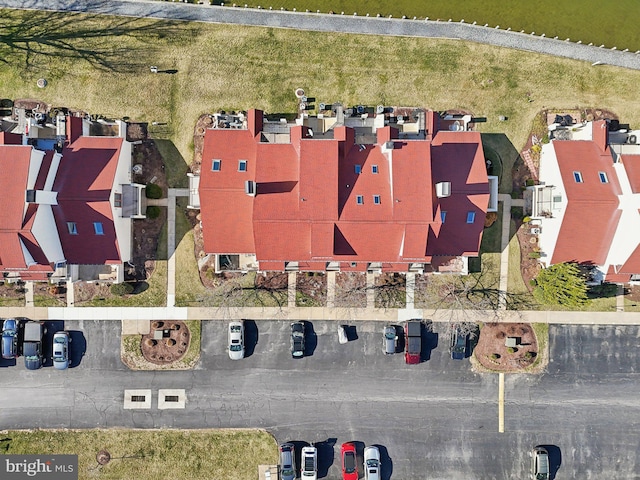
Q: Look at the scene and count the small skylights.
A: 12